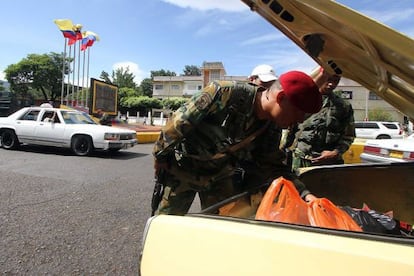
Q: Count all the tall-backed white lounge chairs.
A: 0